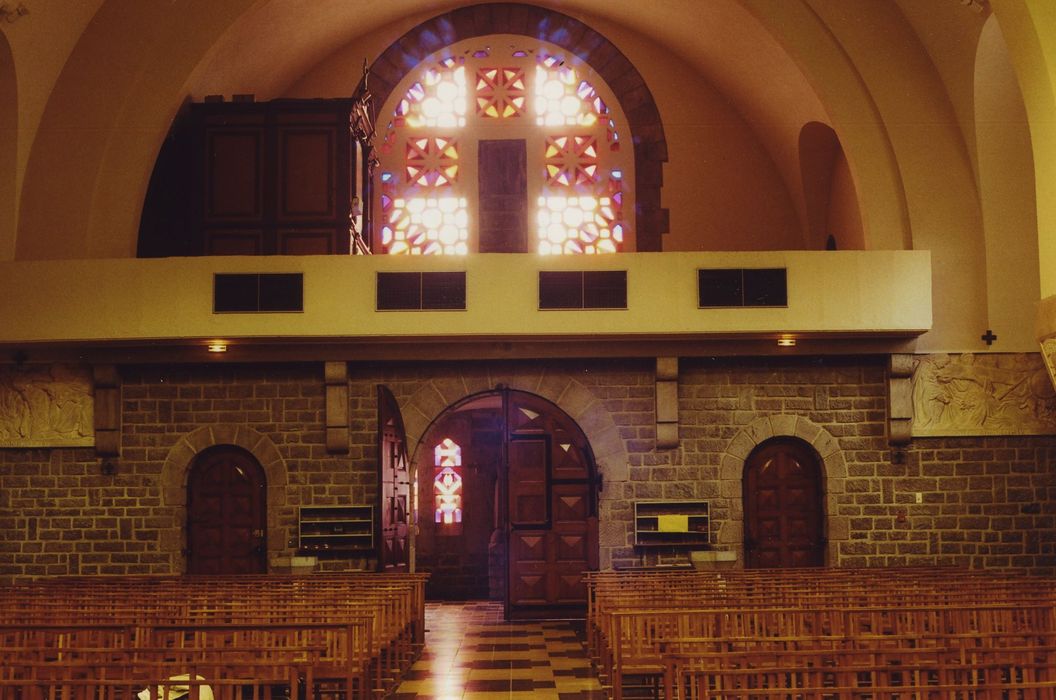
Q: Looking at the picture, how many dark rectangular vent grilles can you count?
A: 4